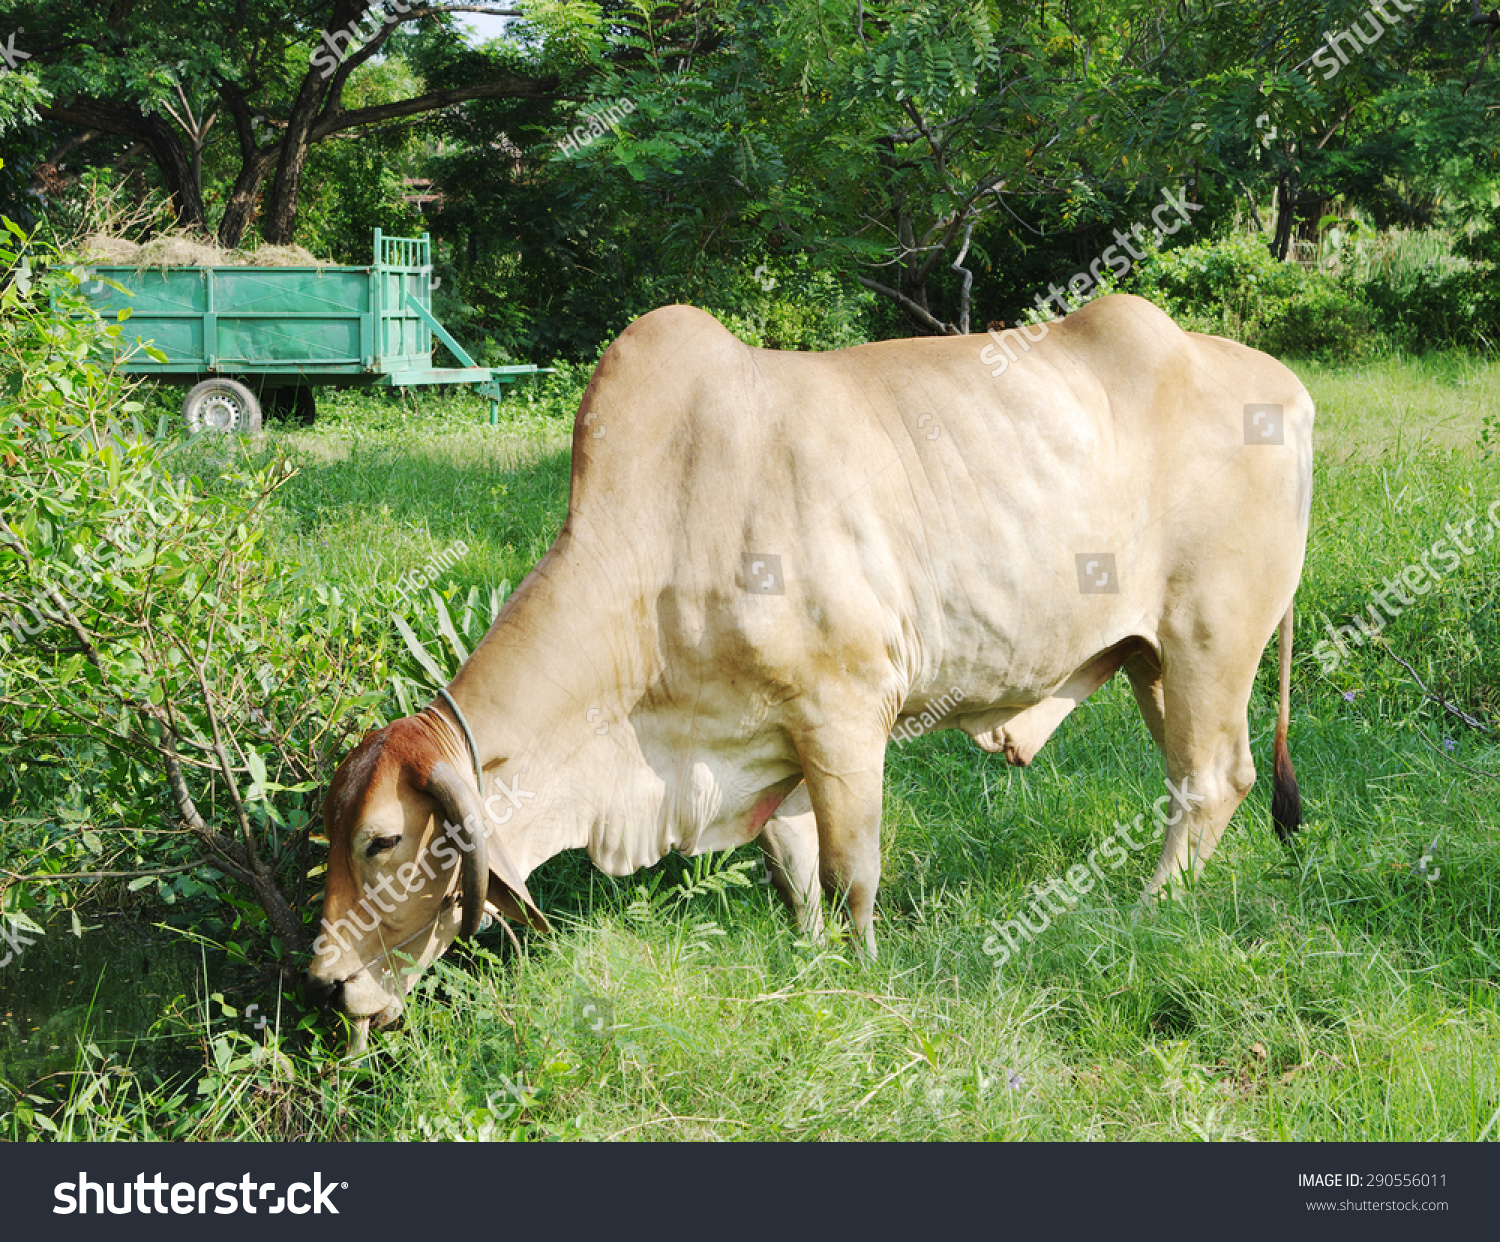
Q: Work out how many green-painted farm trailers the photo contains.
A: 1